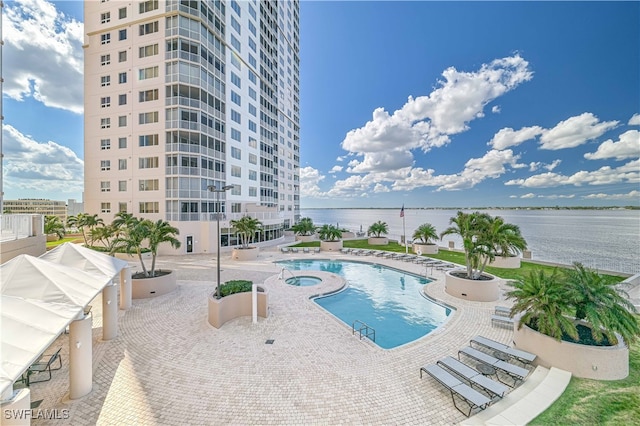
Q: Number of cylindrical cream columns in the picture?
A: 4